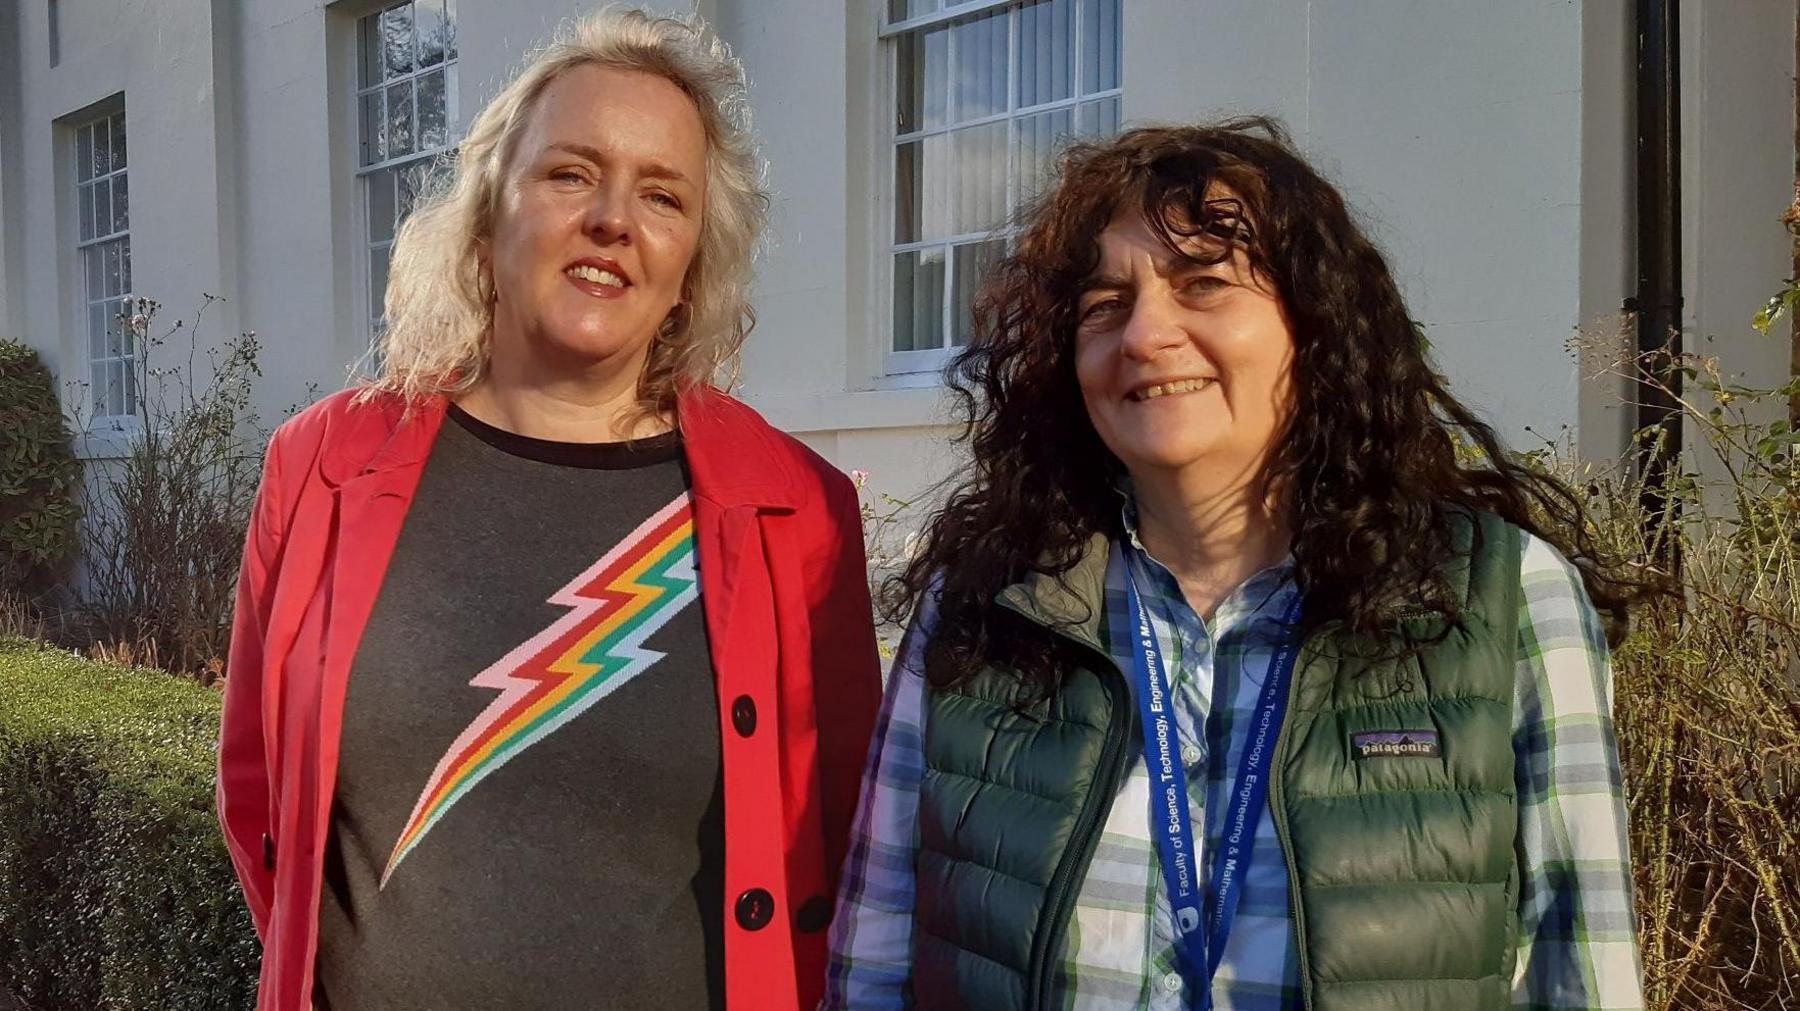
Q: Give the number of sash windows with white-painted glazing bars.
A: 3